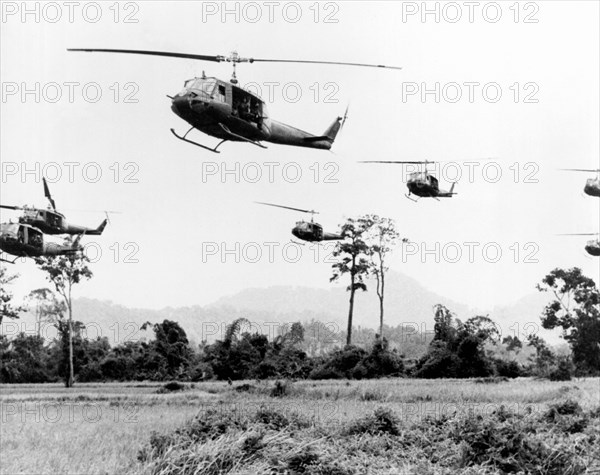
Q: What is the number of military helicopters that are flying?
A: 7